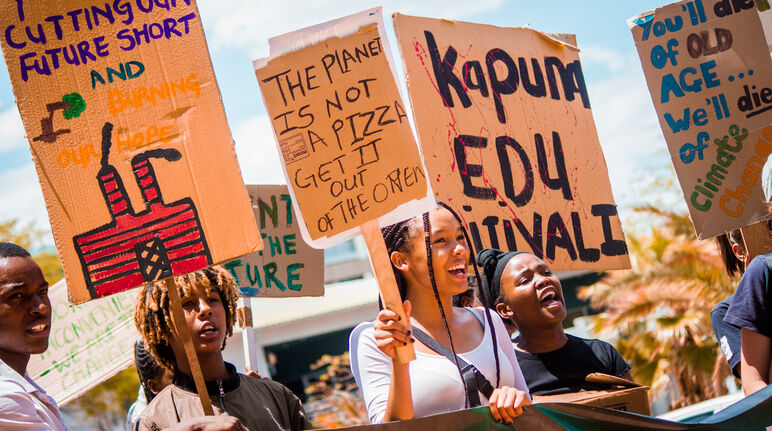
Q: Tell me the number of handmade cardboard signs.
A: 6